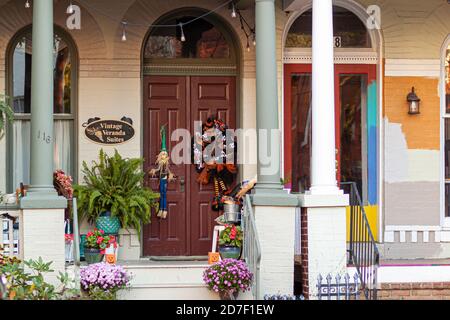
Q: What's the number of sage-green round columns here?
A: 2